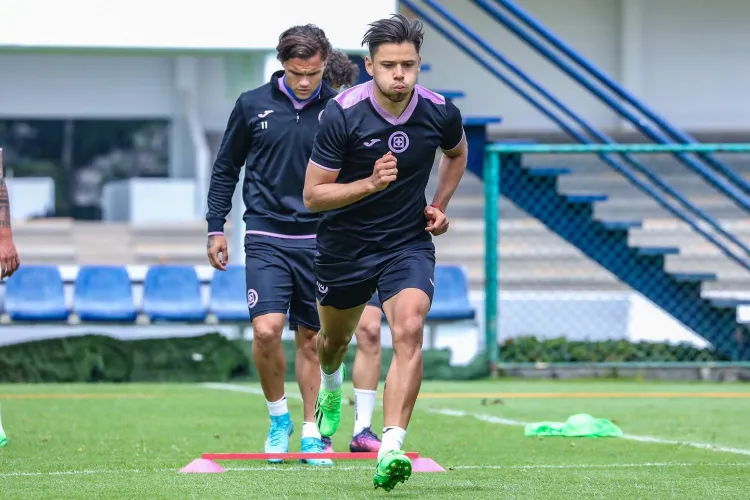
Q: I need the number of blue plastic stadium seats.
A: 5